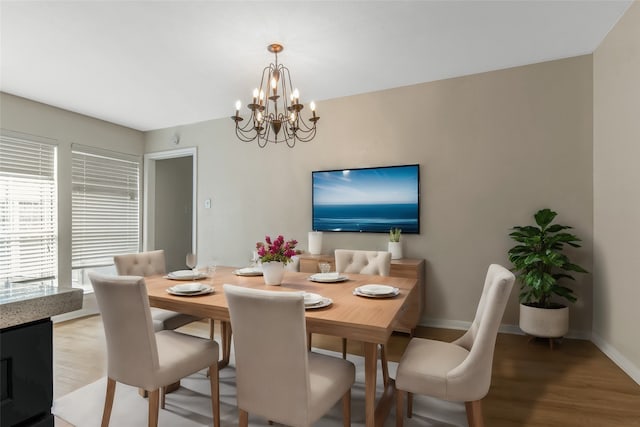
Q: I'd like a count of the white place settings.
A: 6